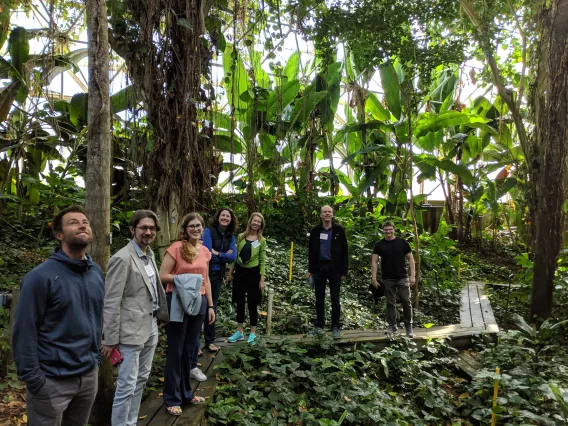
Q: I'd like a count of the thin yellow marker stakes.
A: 3